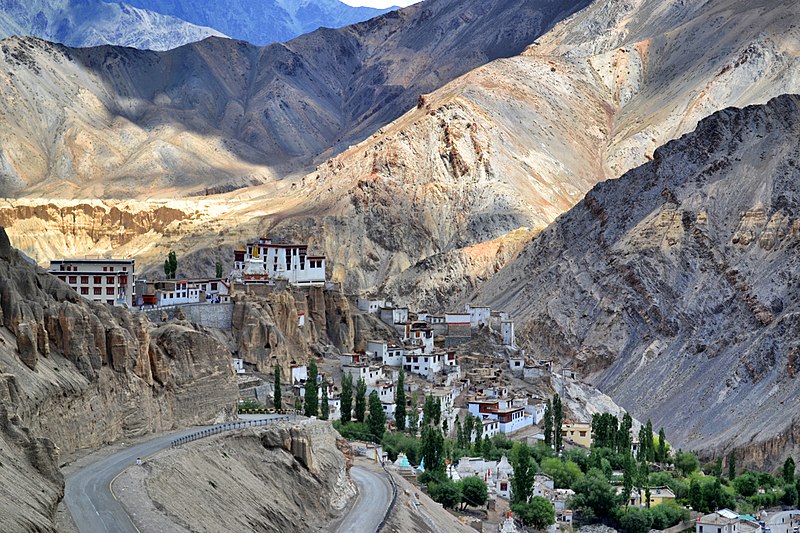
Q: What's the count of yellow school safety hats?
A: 0